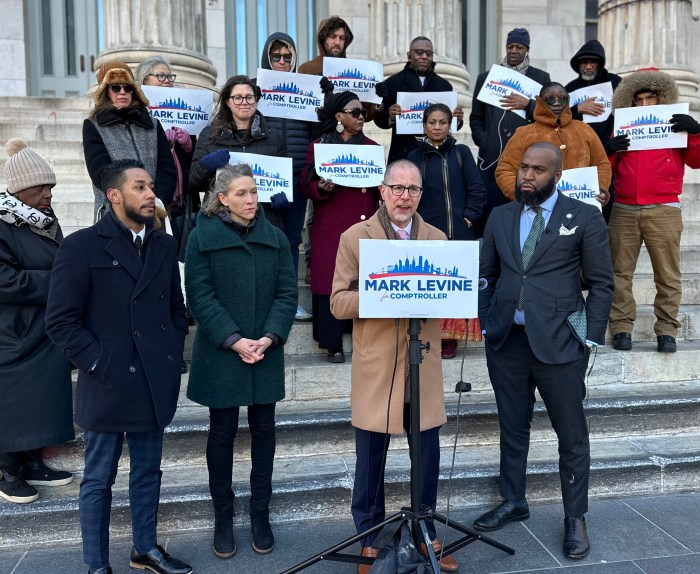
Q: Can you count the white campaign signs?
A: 11